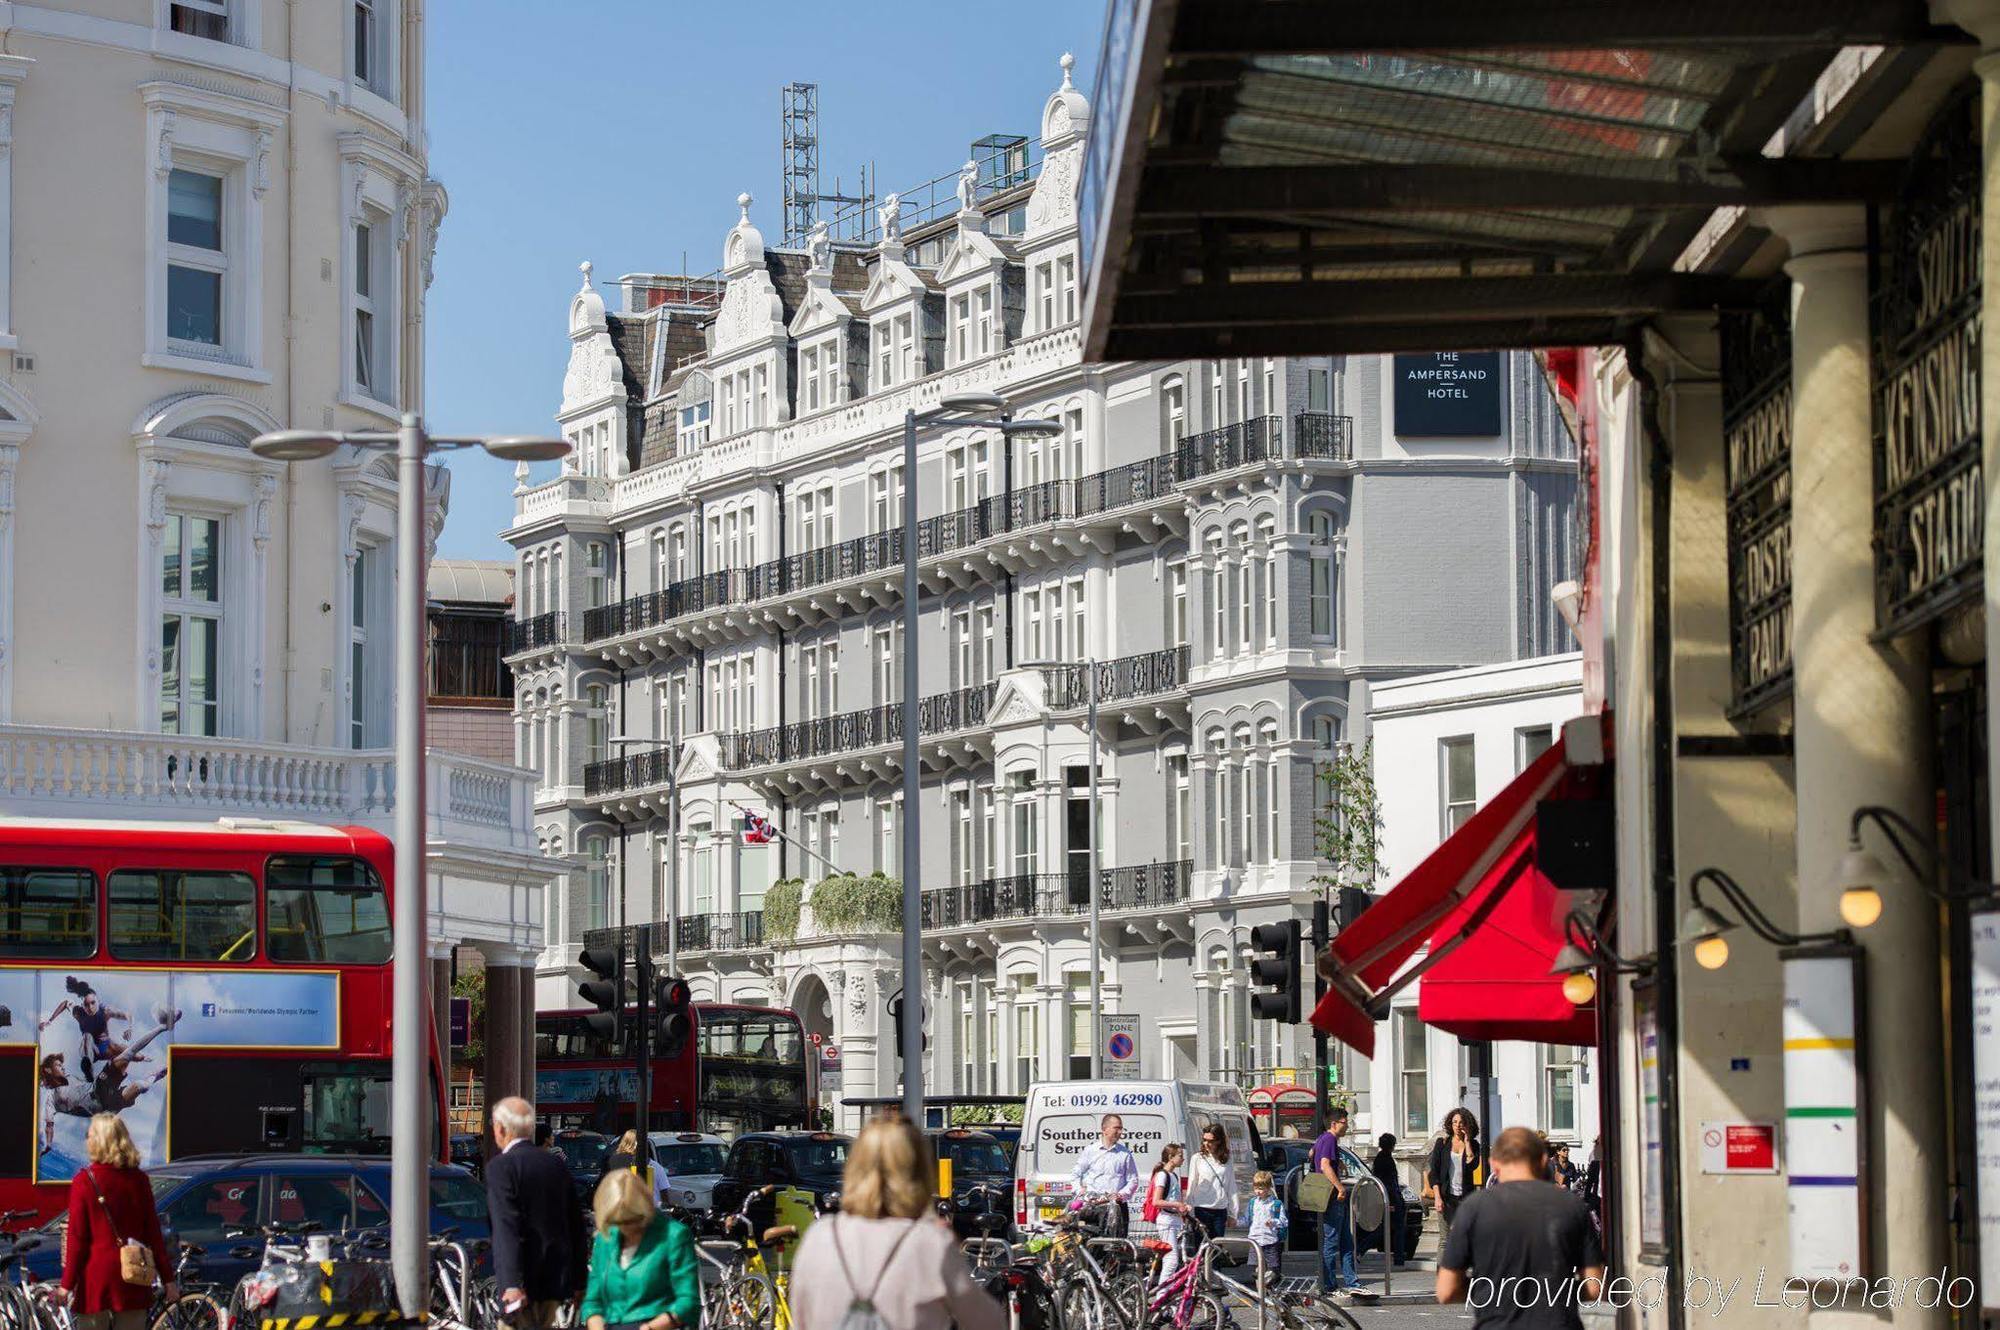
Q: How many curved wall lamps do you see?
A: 3